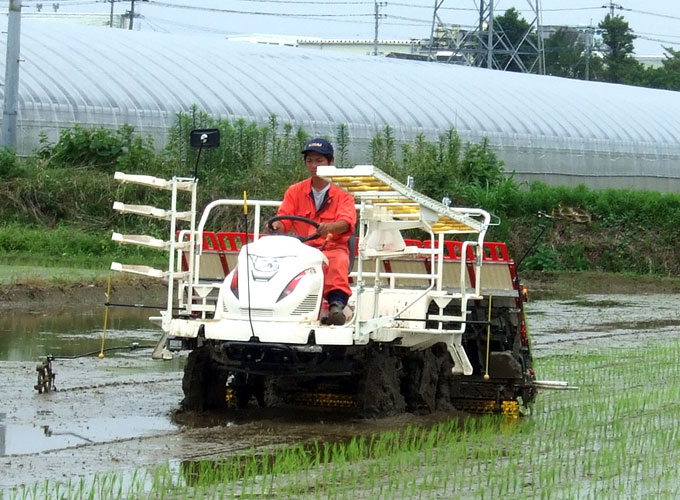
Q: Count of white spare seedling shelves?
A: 4